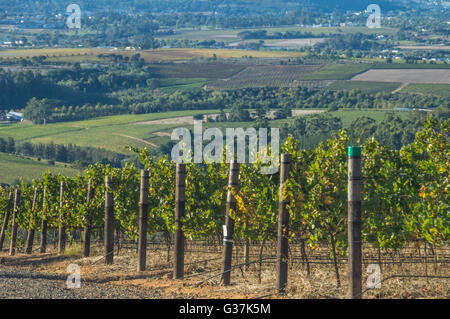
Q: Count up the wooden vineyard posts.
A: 12